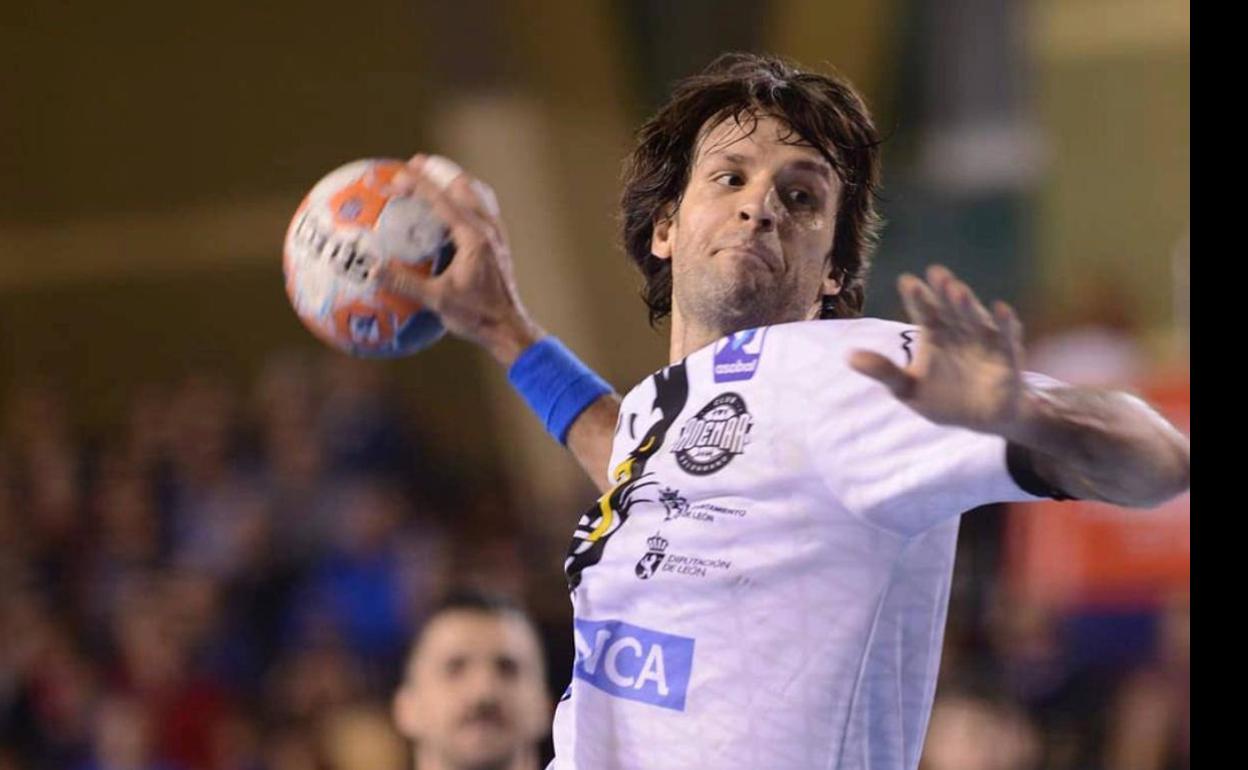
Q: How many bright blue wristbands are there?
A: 1